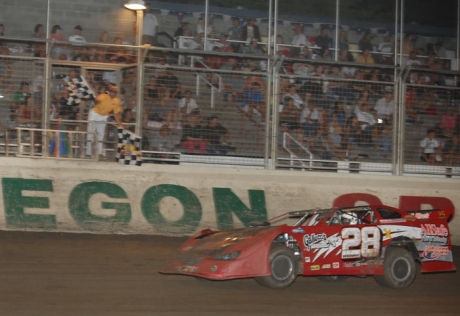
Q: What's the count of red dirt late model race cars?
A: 1